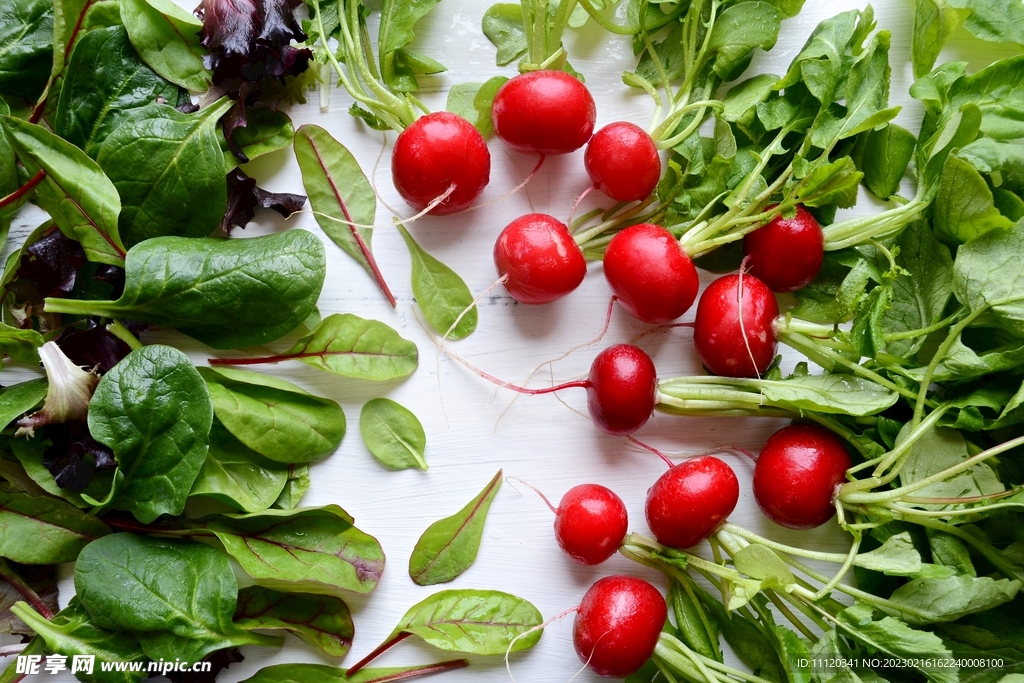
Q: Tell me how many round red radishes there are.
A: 12